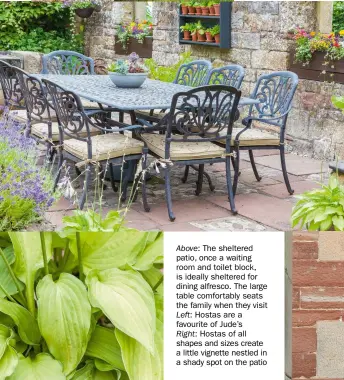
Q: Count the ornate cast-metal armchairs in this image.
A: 8